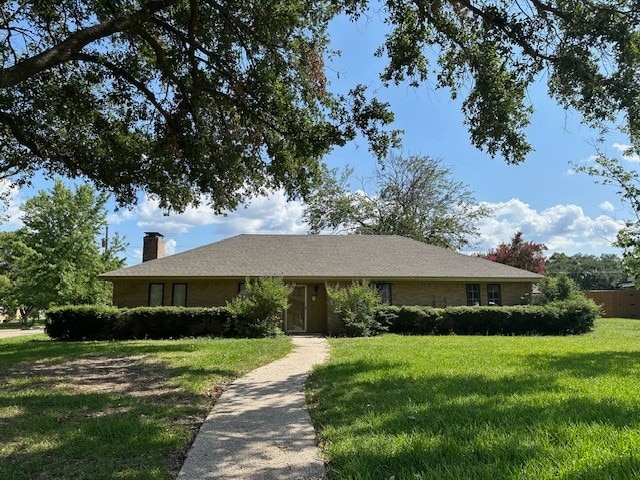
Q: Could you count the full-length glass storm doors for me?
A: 1